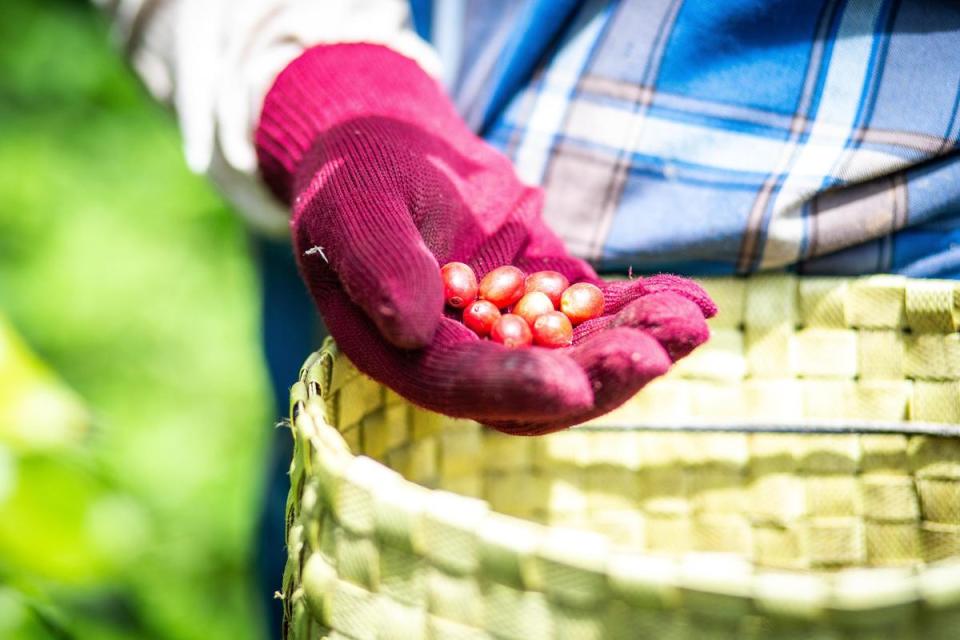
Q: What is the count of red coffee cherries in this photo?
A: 8